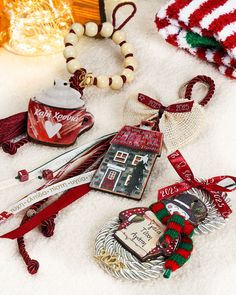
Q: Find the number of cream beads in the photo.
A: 12